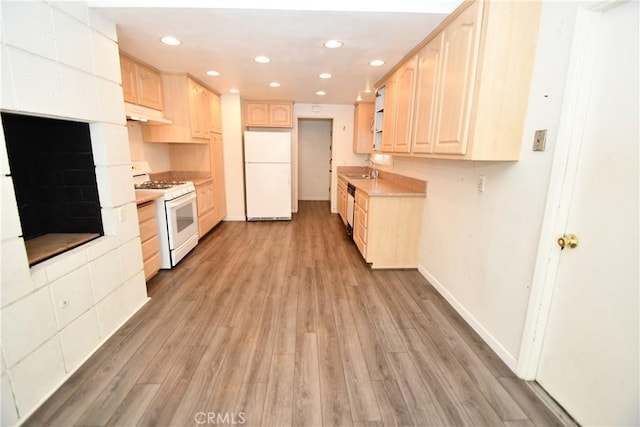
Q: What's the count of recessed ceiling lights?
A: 11